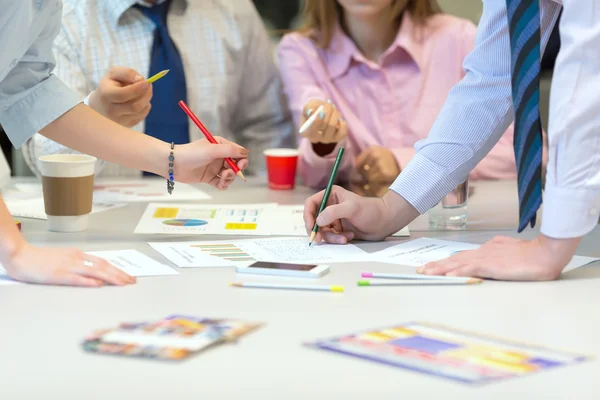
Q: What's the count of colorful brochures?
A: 2